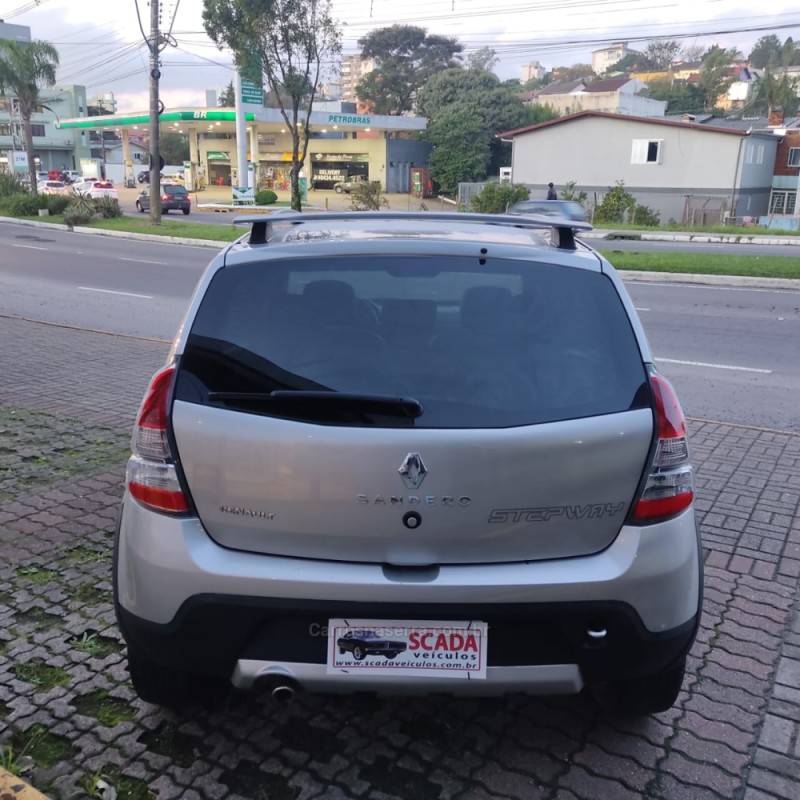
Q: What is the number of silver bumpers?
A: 1